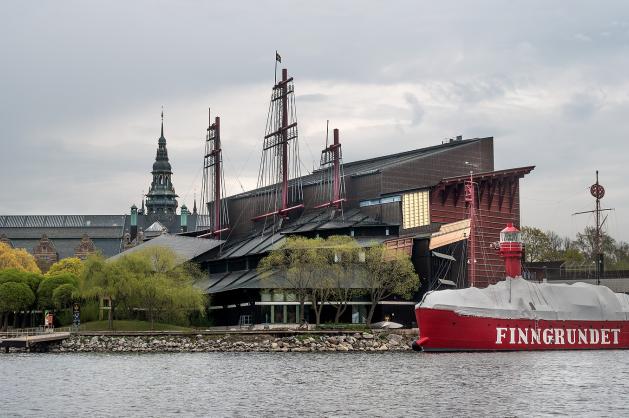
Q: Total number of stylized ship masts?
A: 3